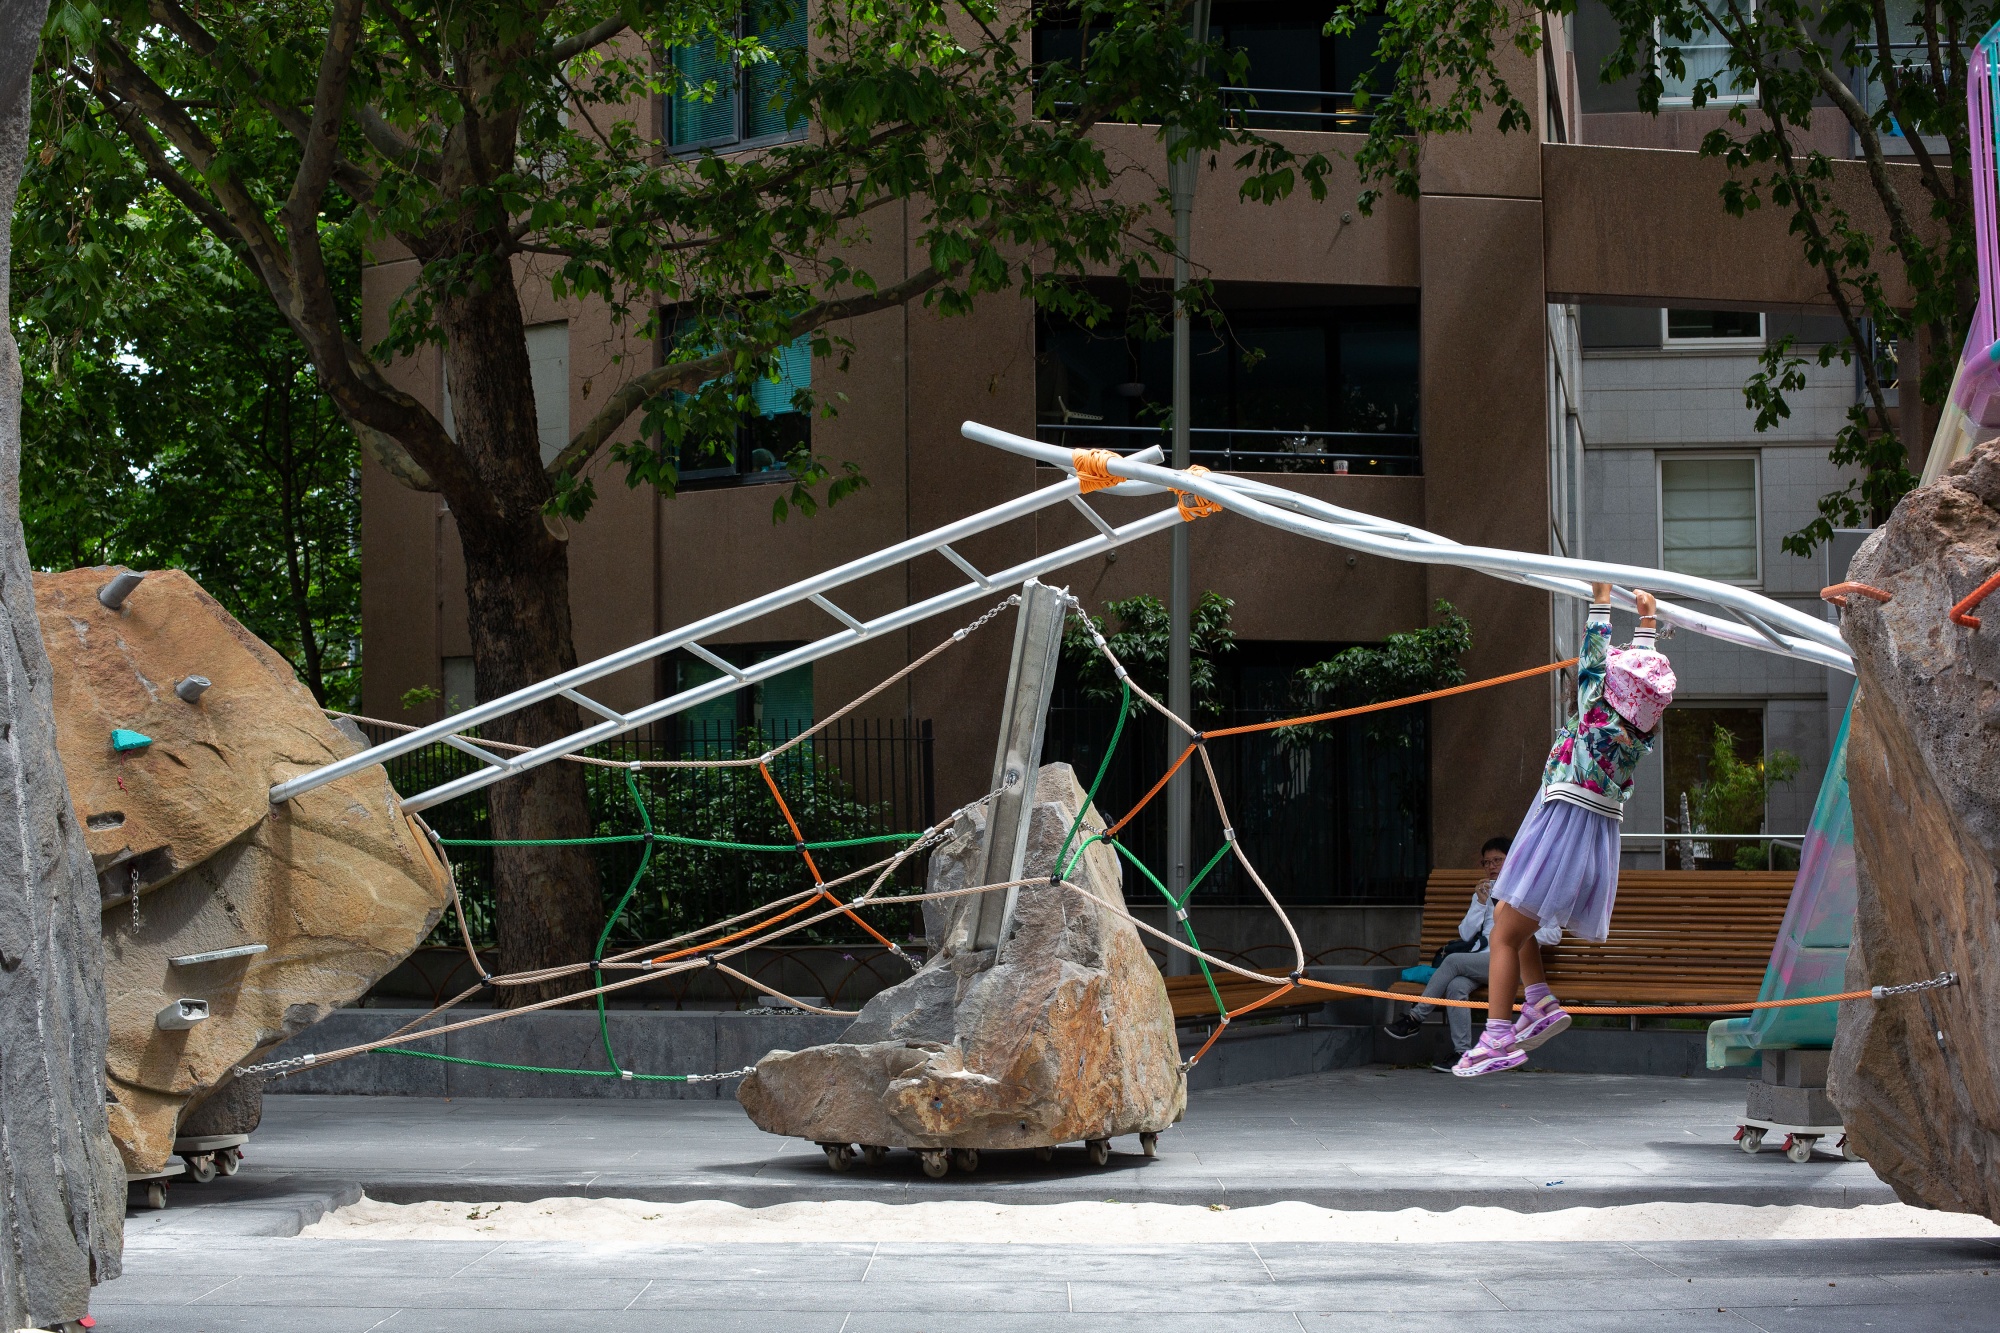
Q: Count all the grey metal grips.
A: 4